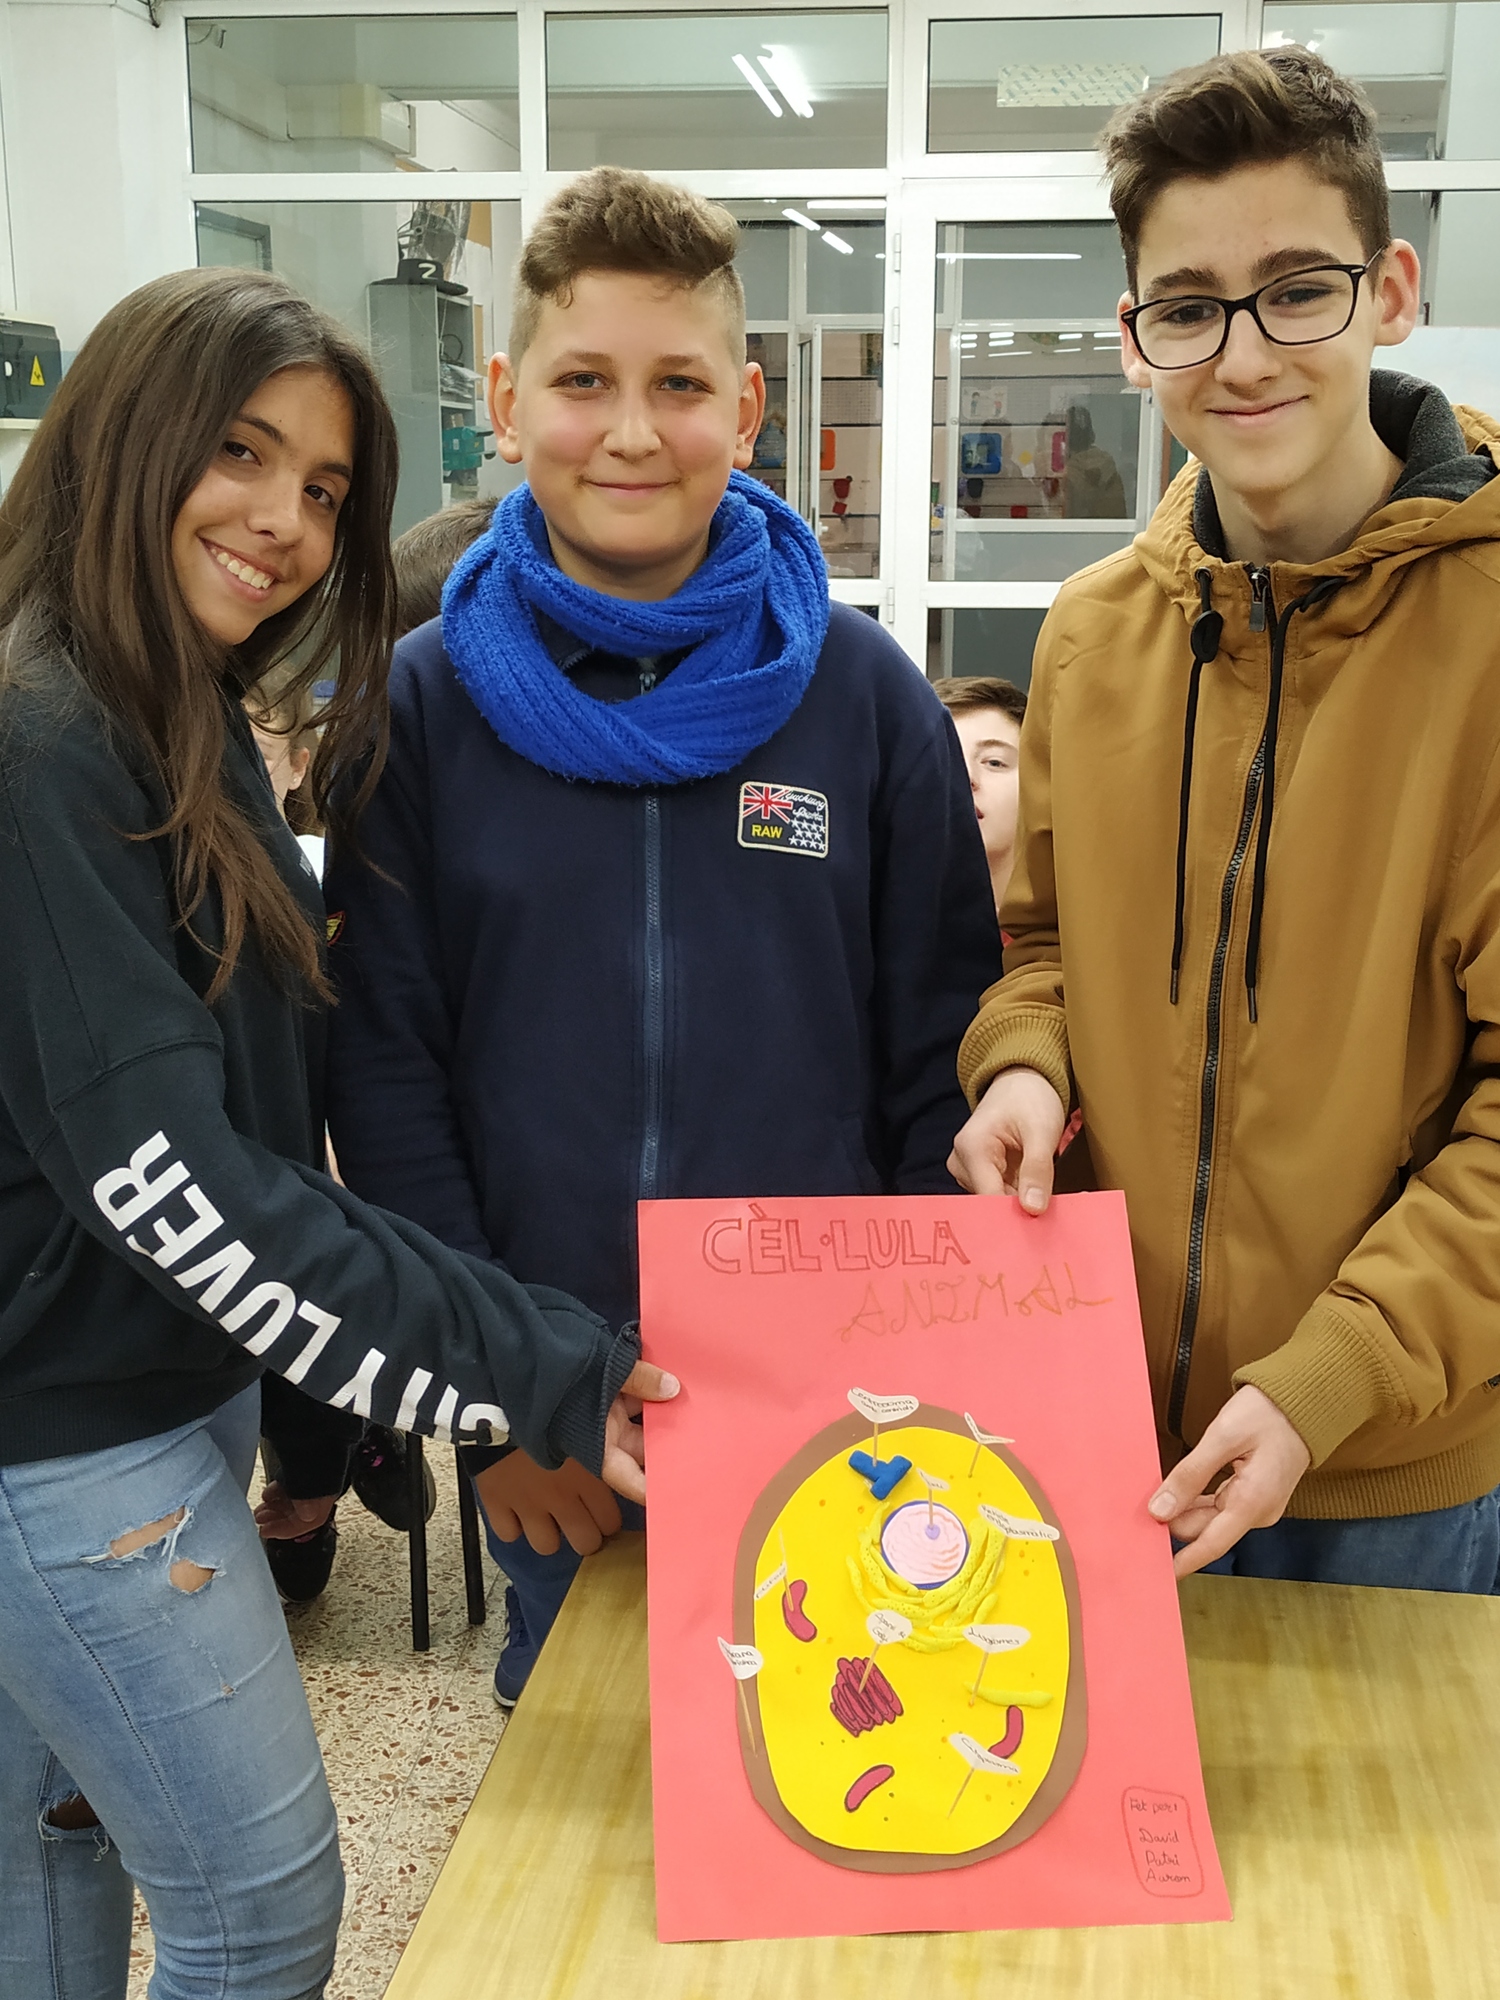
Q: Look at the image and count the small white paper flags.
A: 9